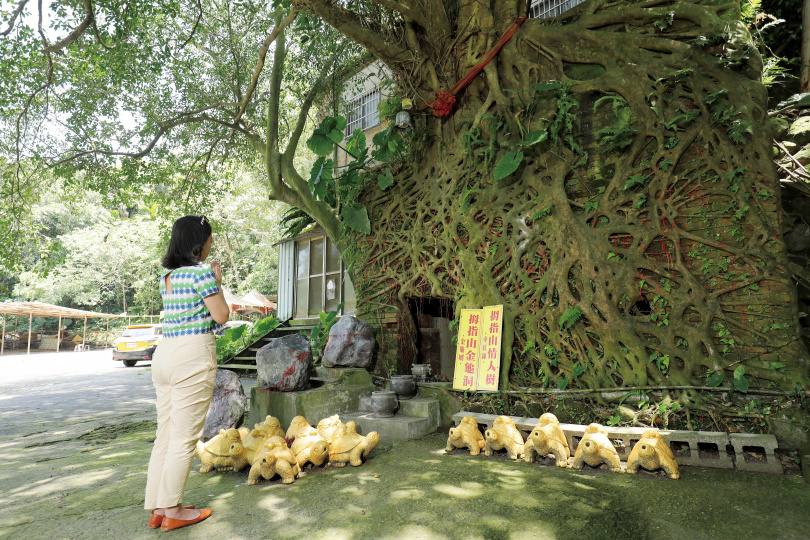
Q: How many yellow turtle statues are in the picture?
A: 13